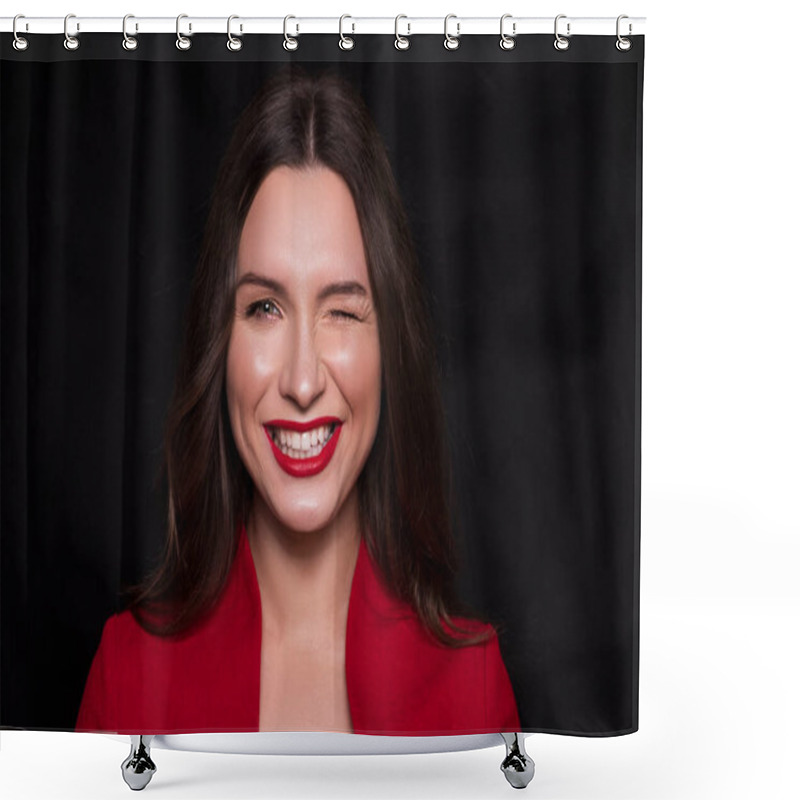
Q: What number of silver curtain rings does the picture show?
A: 12